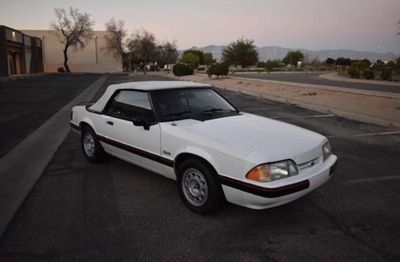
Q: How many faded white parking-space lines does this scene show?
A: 3